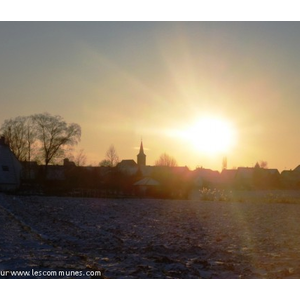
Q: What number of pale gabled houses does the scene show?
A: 1